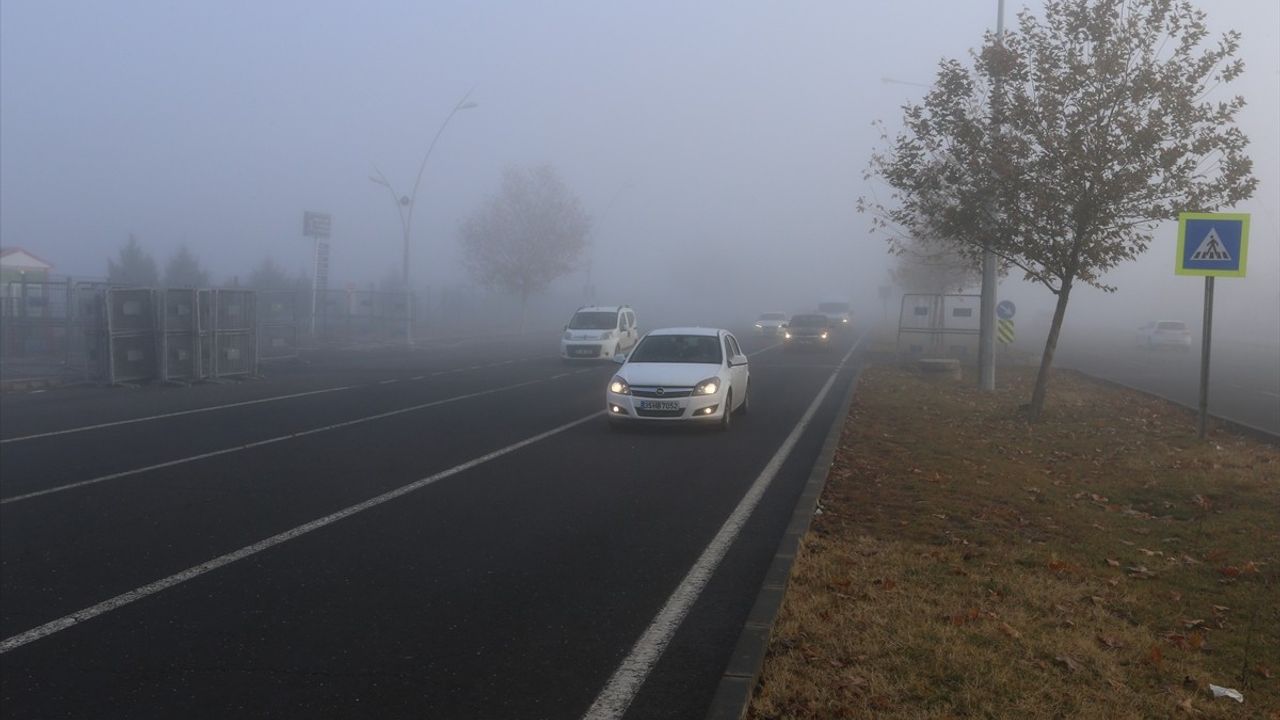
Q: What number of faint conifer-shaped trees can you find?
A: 3